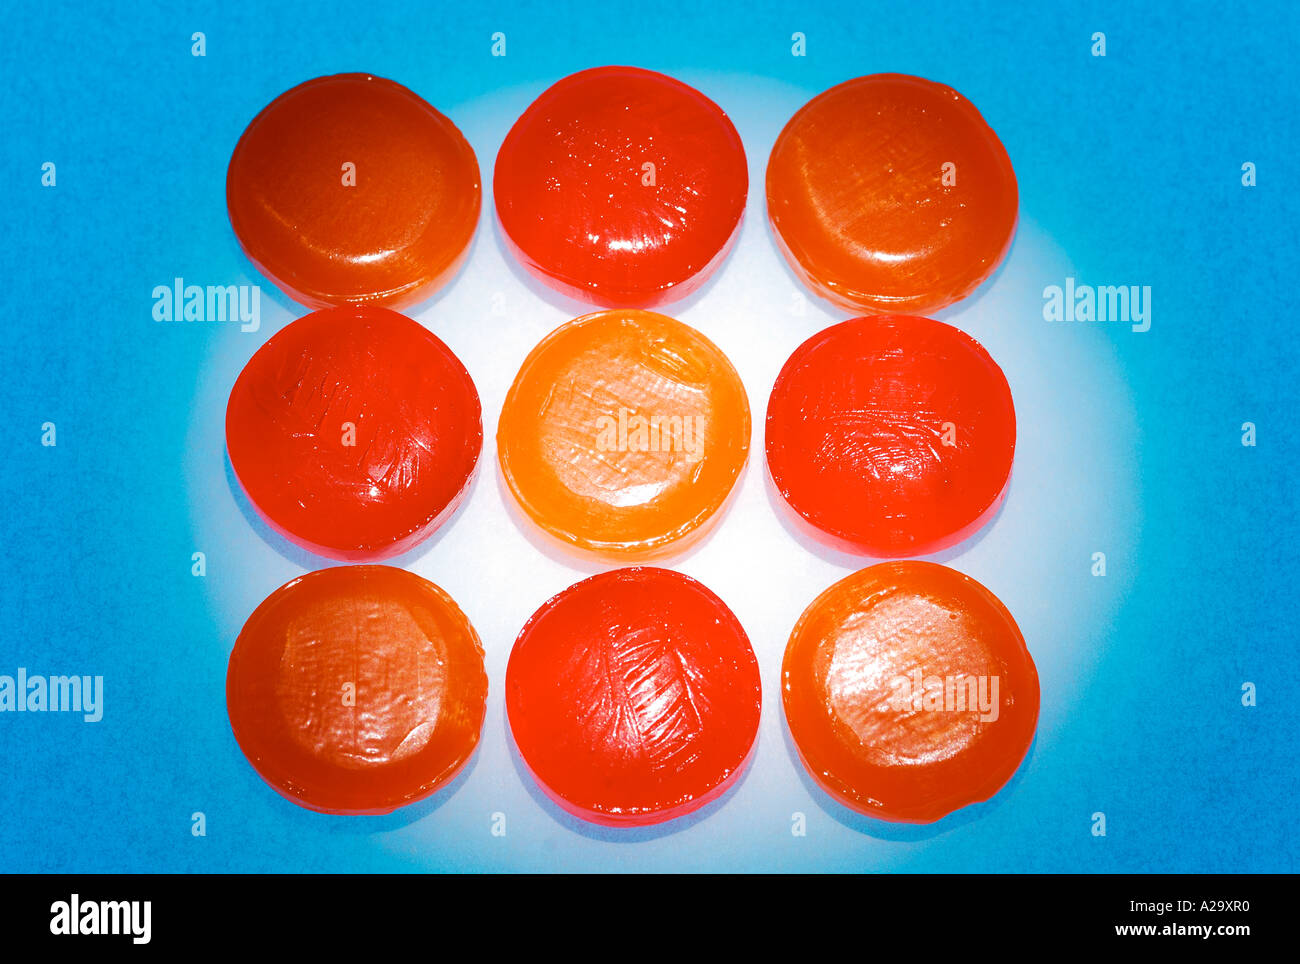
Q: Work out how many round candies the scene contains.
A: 9